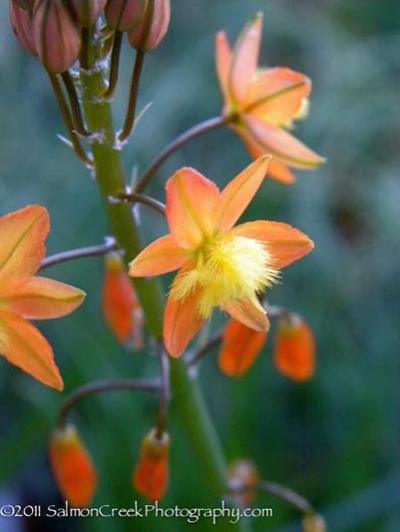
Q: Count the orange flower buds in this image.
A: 5